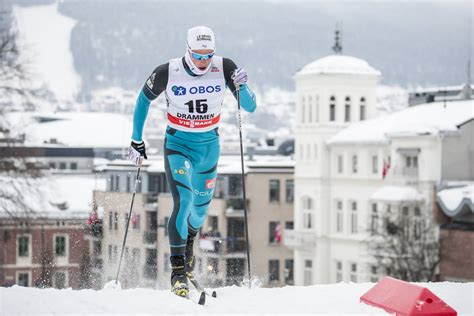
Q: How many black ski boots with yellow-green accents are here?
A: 2